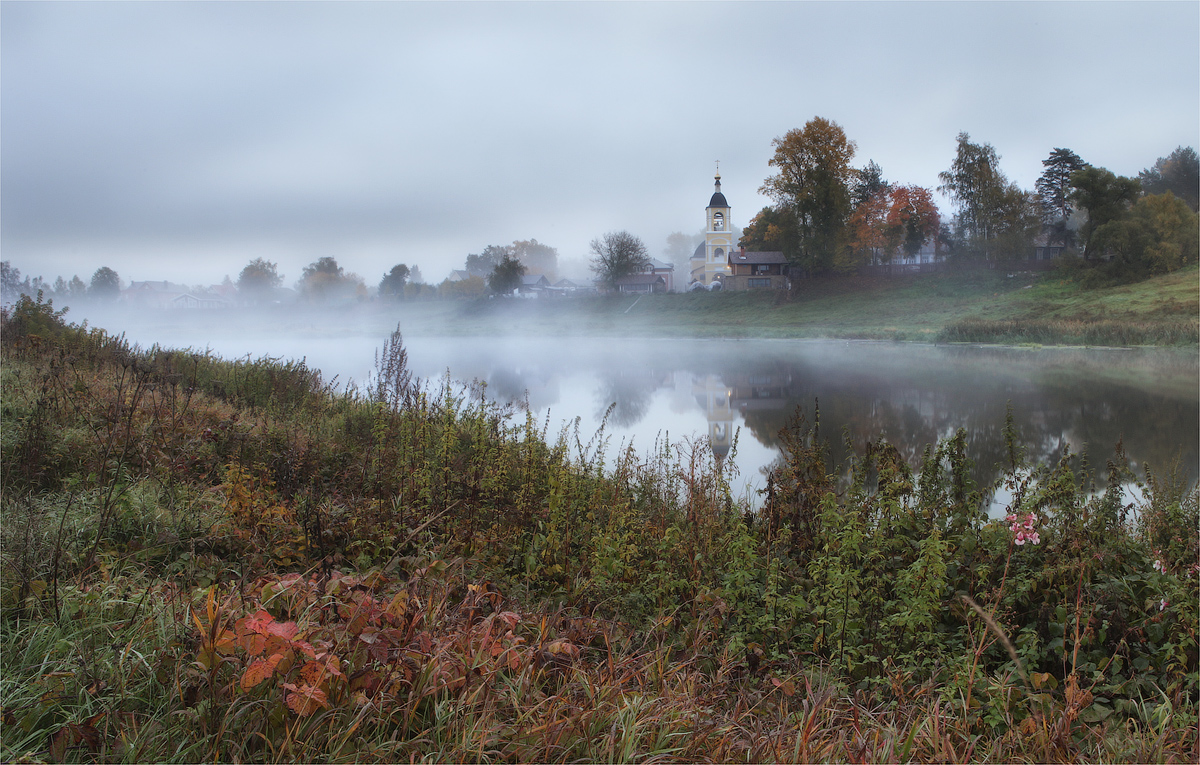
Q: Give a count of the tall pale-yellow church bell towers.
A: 1